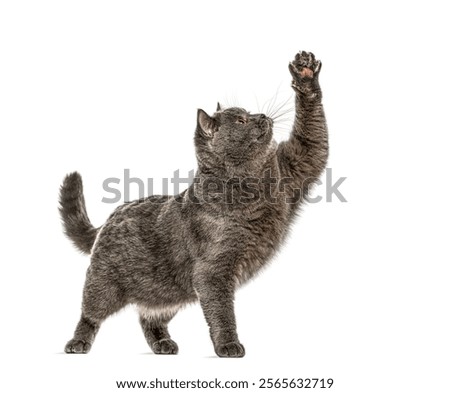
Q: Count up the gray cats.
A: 1